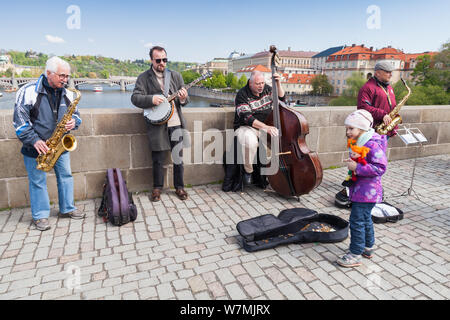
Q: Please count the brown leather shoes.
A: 2